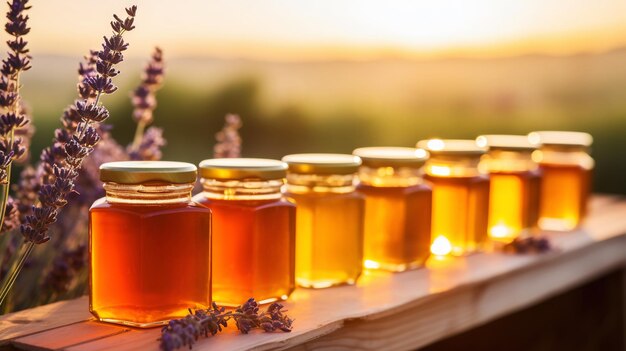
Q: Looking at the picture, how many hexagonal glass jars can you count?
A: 7